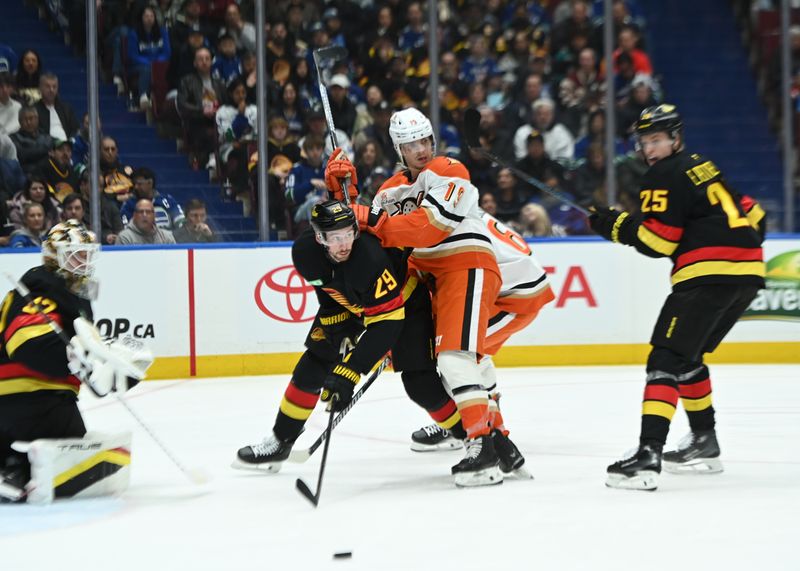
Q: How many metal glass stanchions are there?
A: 5